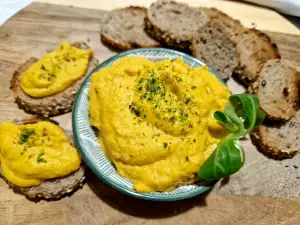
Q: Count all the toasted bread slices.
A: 9